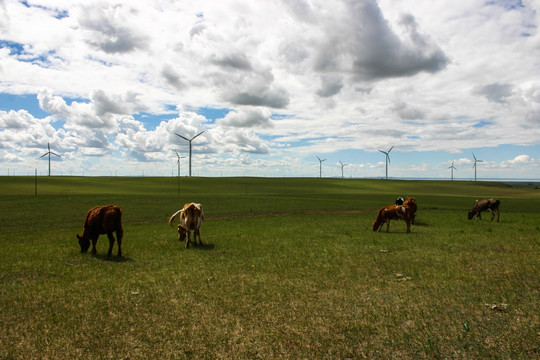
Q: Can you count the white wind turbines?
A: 8